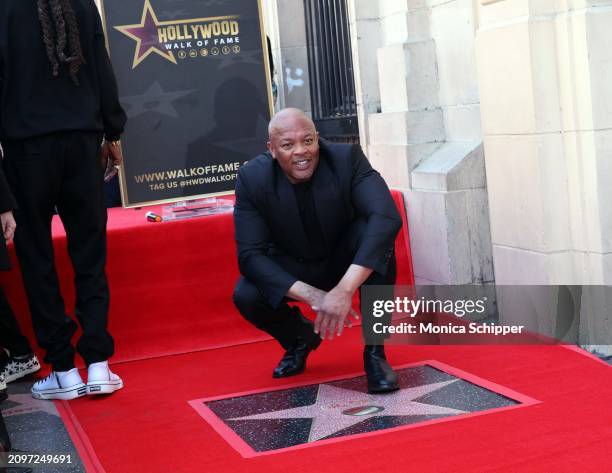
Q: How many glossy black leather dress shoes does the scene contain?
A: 2